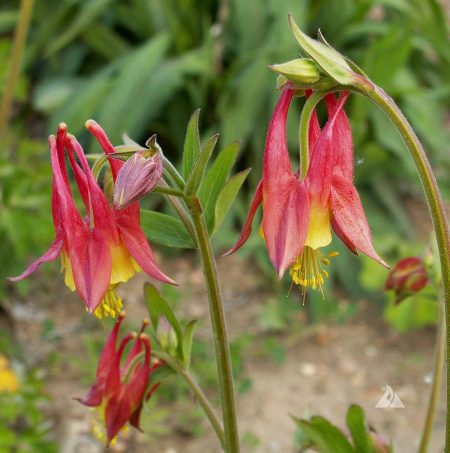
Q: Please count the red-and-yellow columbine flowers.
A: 3